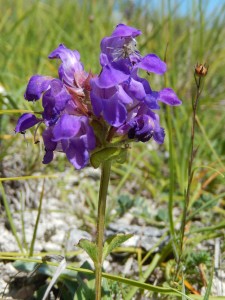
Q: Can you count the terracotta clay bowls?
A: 0